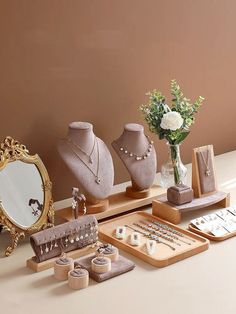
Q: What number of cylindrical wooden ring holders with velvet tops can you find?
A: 4